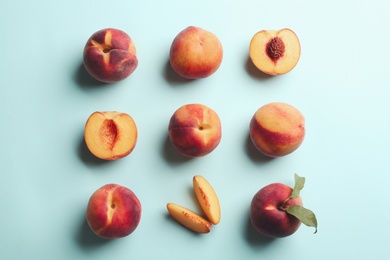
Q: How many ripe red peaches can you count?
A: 6